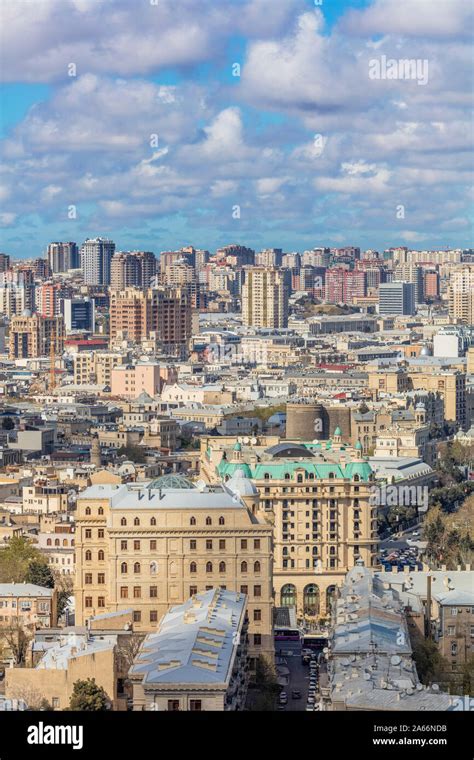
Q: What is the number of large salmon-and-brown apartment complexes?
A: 1